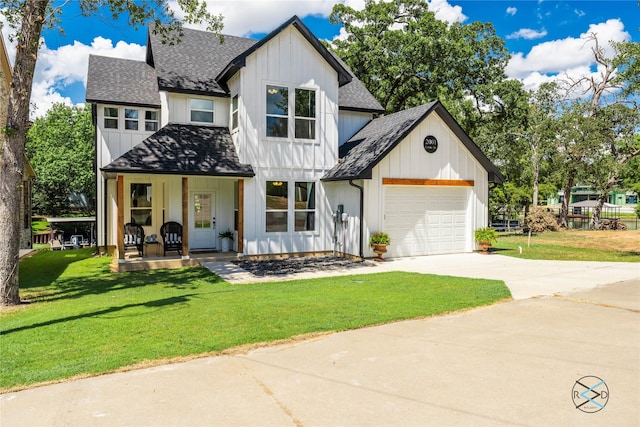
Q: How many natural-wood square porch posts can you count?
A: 3